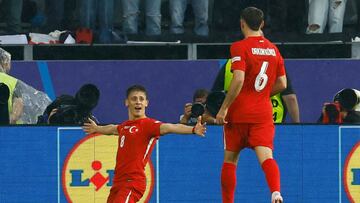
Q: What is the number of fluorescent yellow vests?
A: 2